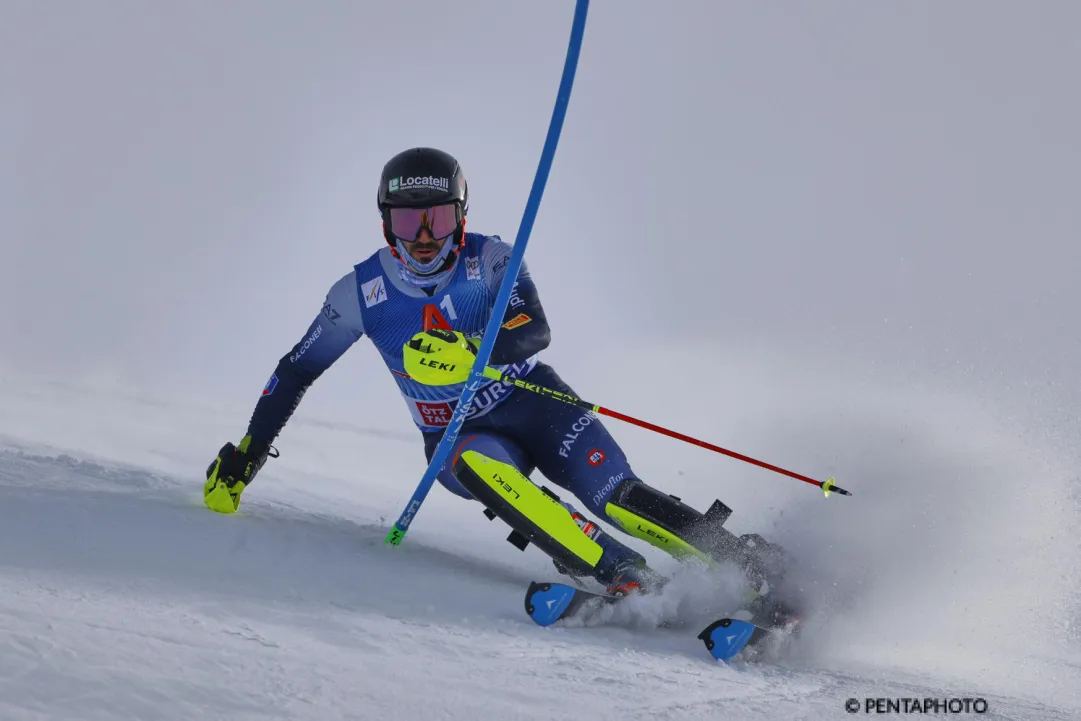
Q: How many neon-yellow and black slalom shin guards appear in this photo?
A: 2